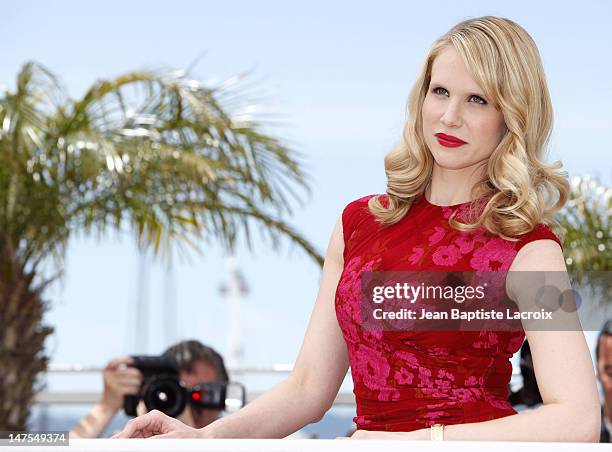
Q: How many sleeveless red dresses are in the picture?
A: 1